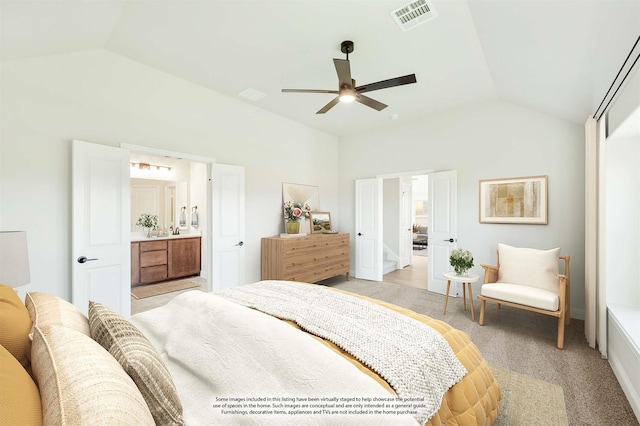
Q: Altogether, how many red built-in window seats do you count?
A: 0